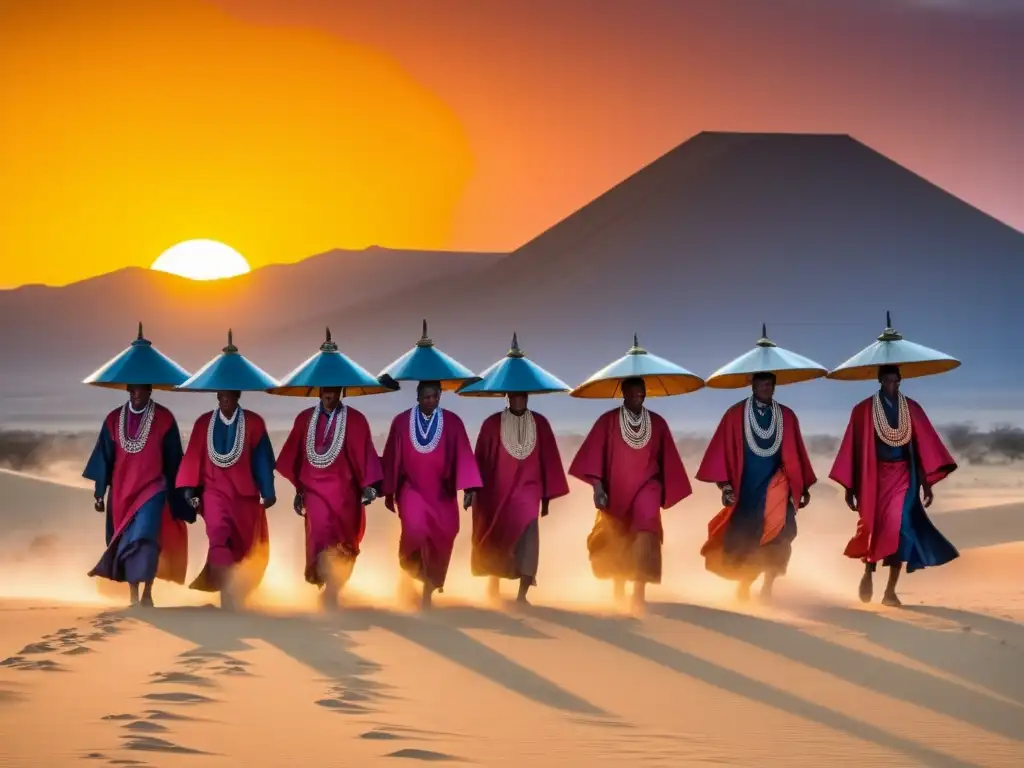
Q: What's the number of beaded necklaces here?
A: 8